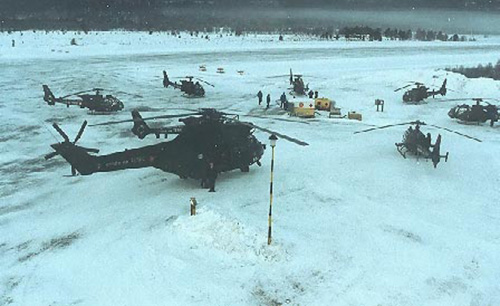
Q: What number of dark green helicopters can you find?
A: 8